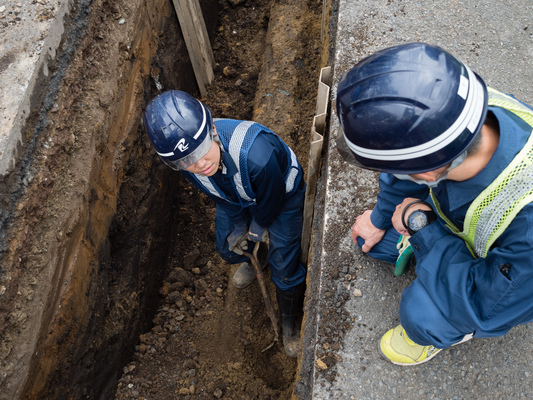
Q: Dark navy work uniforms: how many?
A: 2